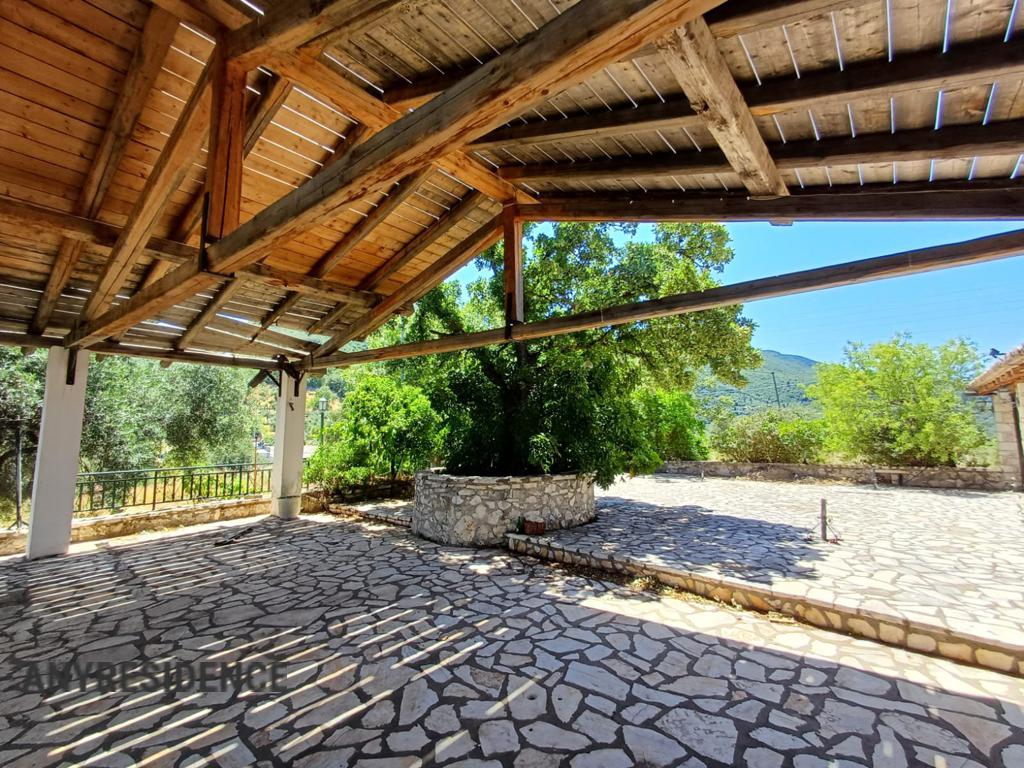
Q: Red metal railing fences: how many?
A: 0